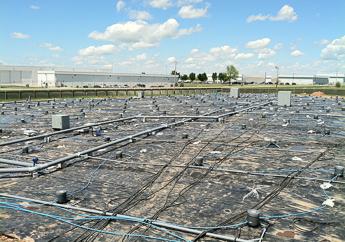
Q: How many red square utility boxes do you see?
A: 0